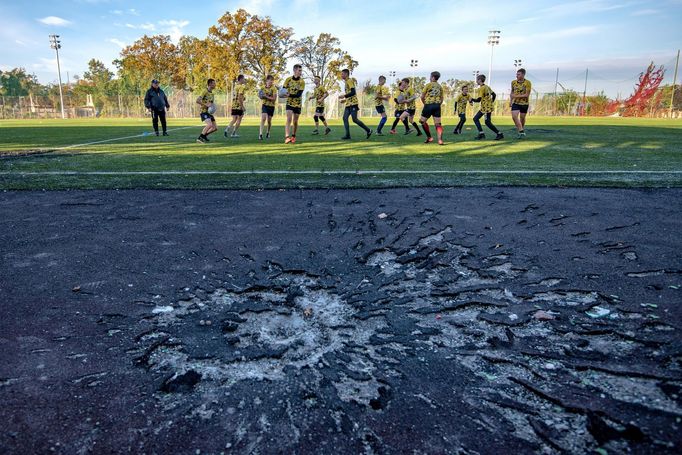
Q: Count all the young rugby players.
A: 13